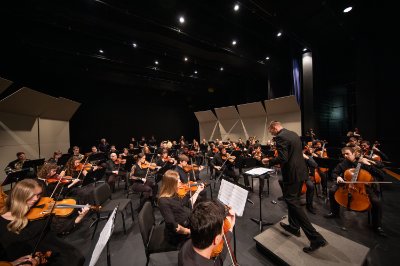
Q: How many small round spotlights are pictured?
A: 13